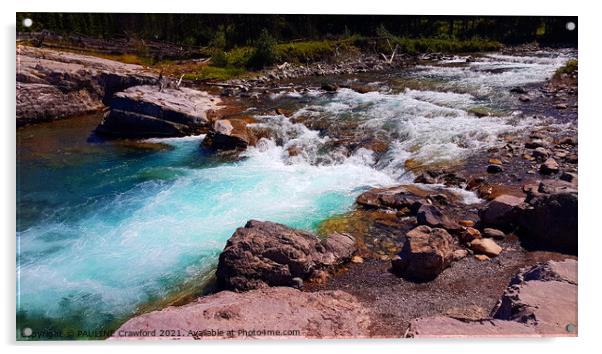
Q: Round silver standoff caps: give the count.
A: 4